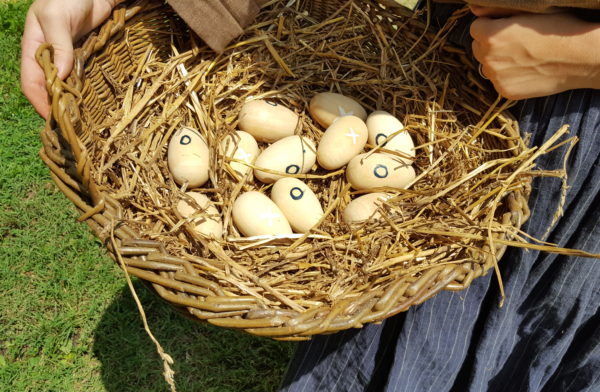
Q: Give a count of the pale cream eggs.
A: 12